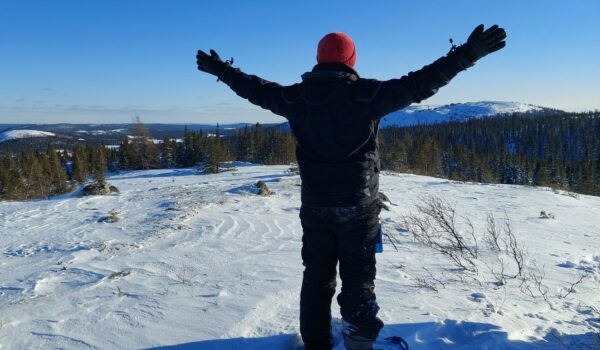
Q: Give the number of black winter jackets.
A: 1